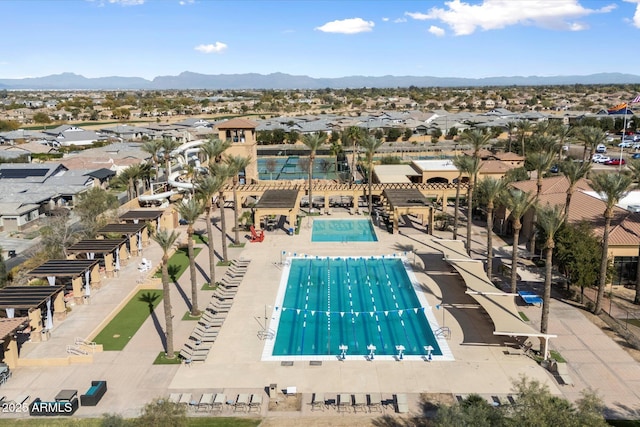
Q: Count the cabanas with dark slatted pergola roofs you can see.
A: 5